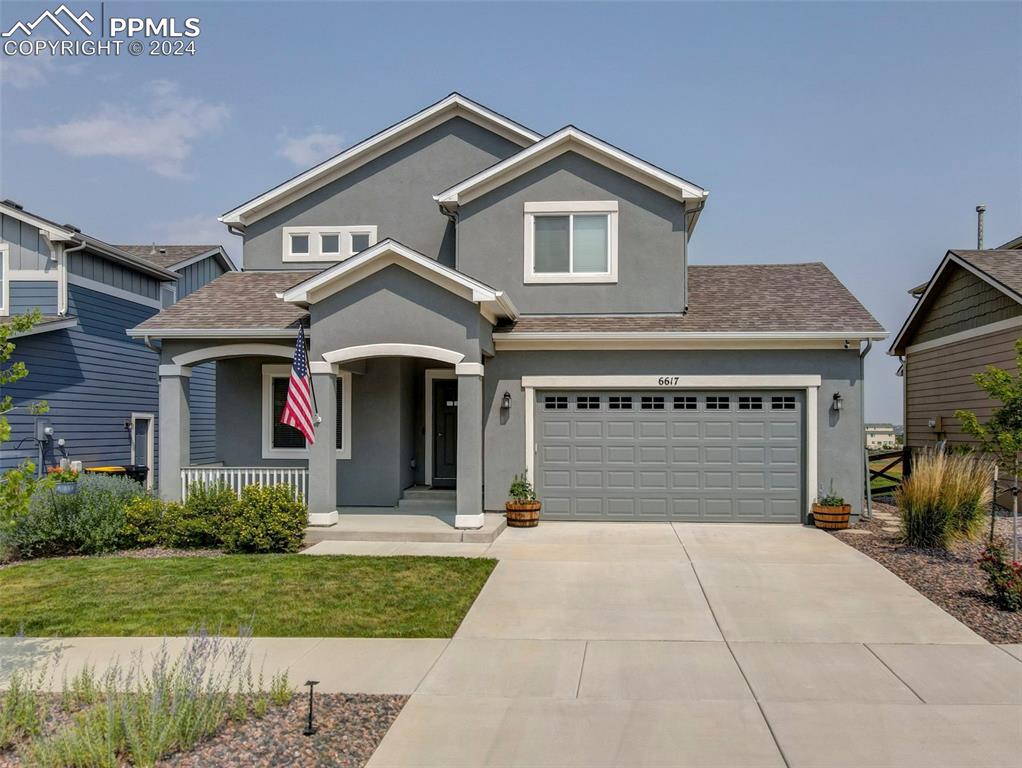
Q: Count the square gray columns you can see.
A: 3